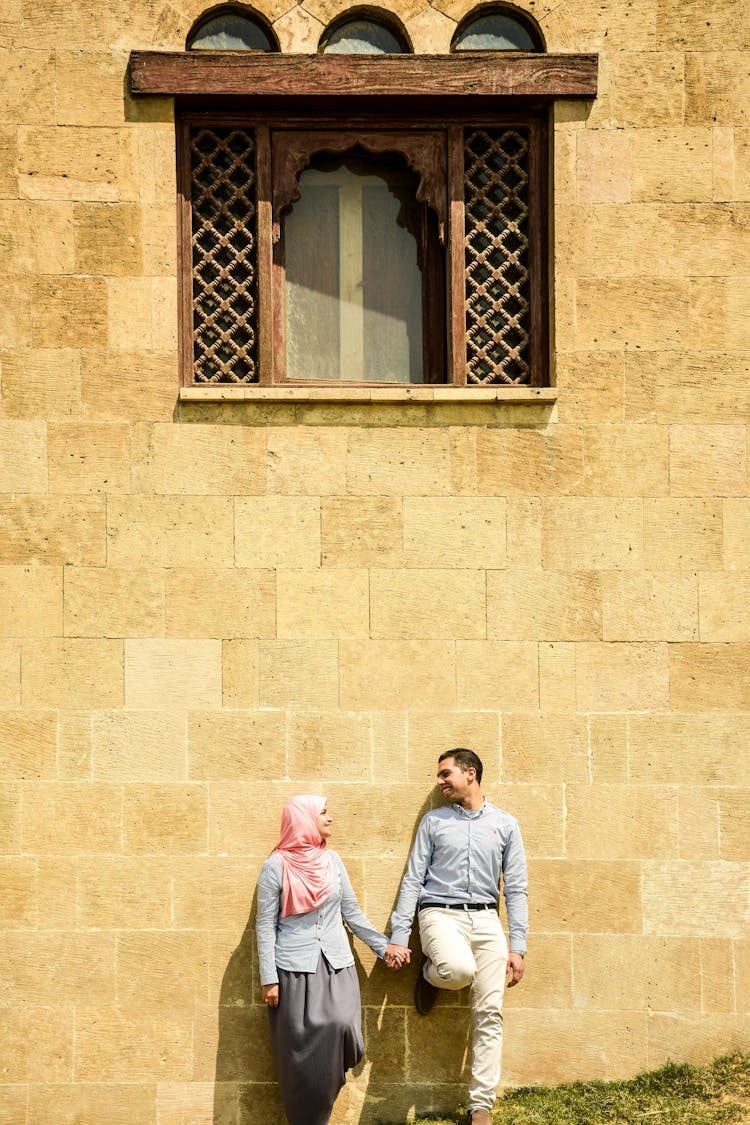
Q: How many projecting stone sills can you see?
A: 1